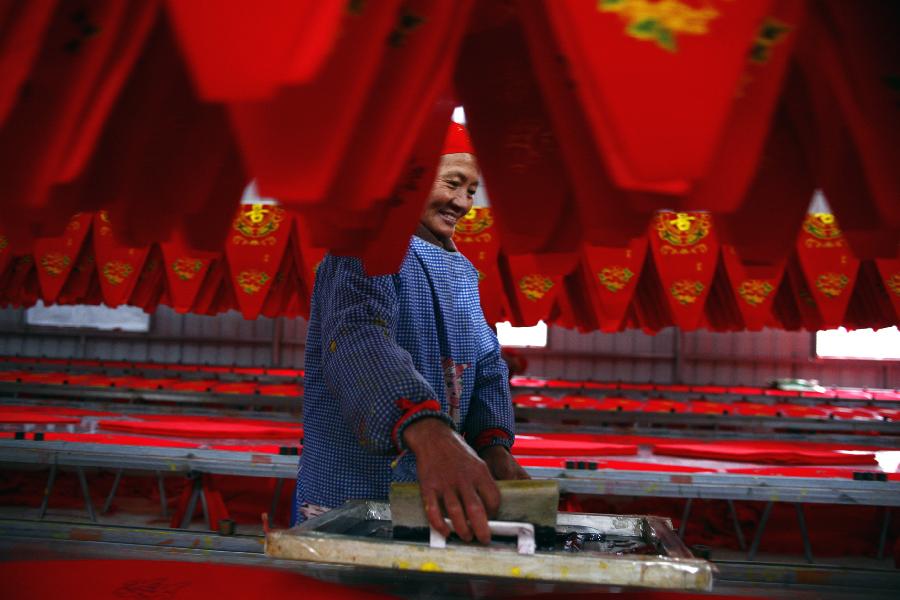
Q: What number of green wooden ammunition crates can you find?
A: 0